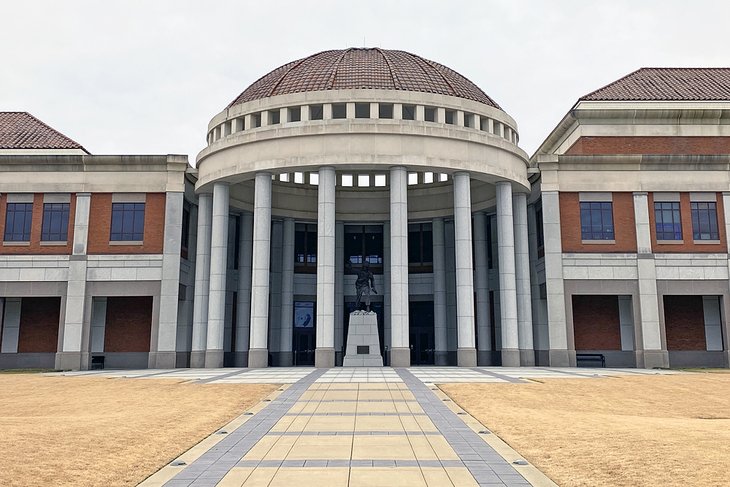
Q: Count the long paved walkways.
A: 1